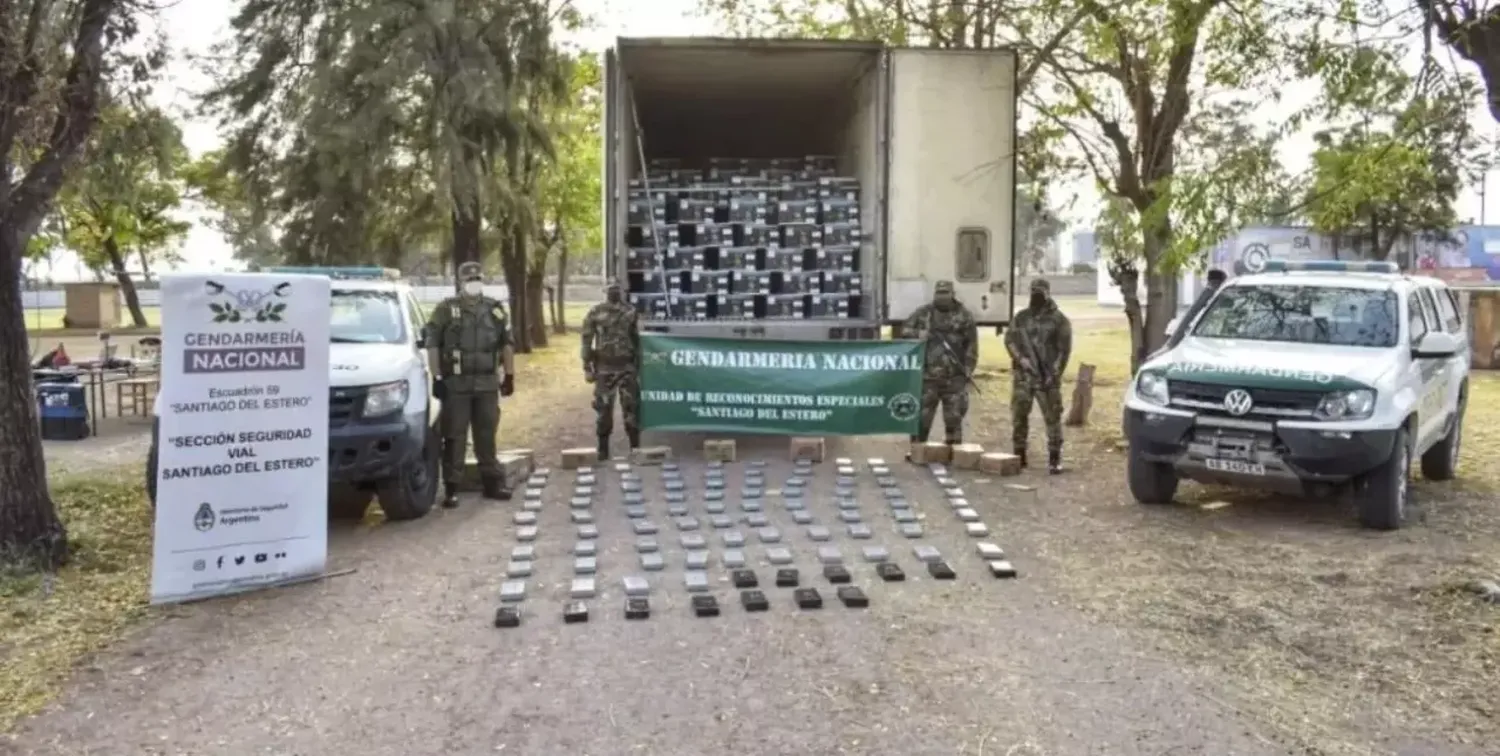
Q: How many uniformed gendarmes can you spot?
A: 4